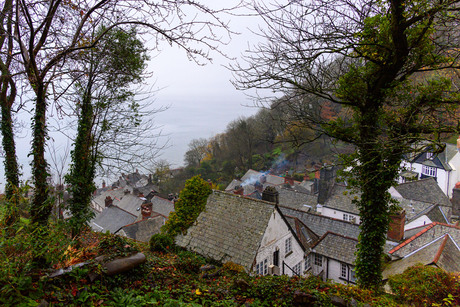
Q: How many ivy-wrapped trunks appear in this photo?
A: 4